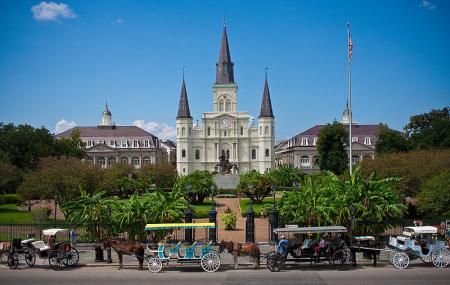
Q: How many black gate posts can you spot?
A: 4